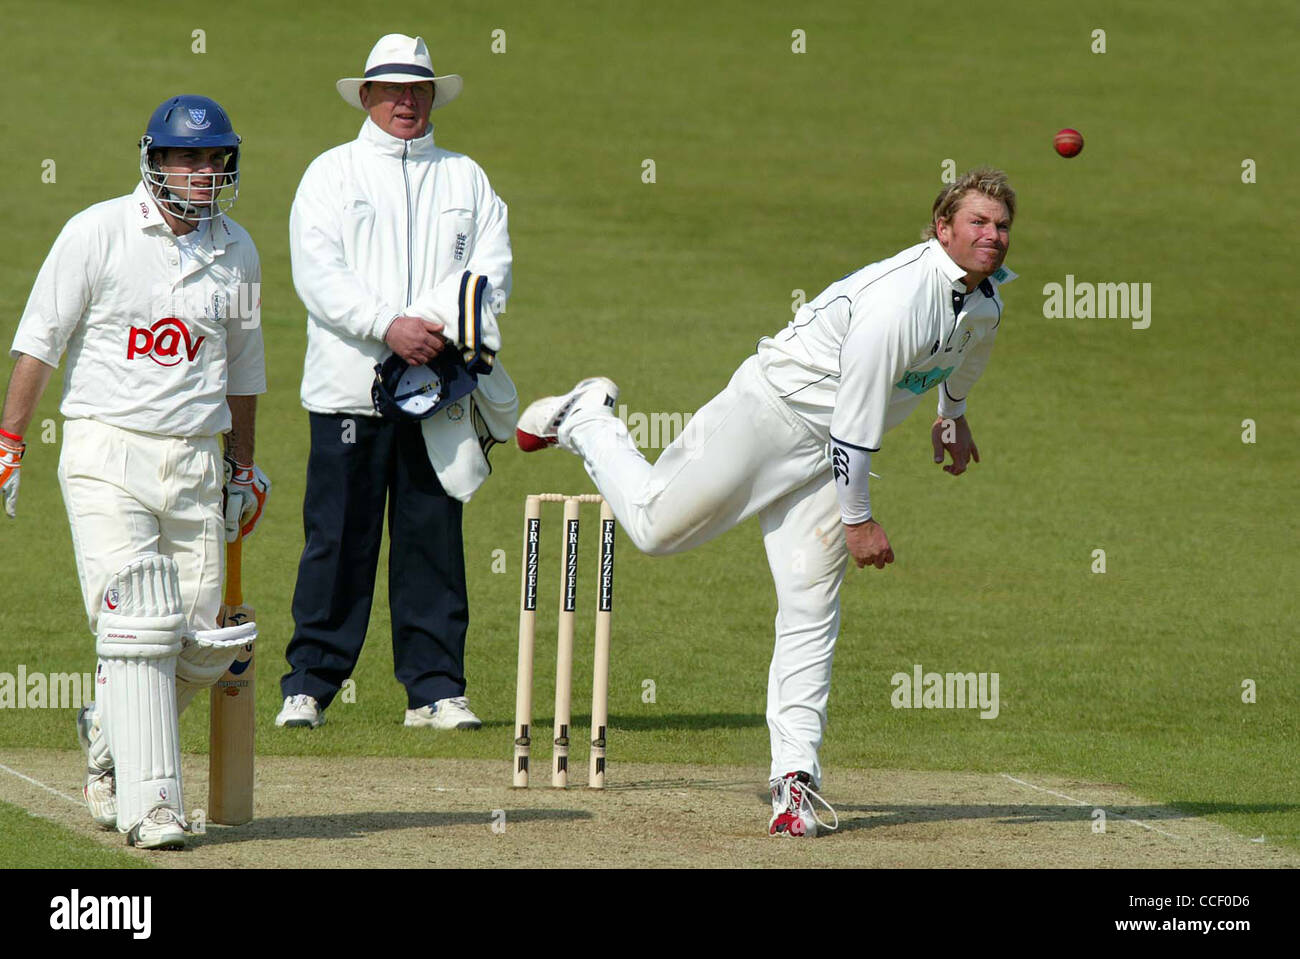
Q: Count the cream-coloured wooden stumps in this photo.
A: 3